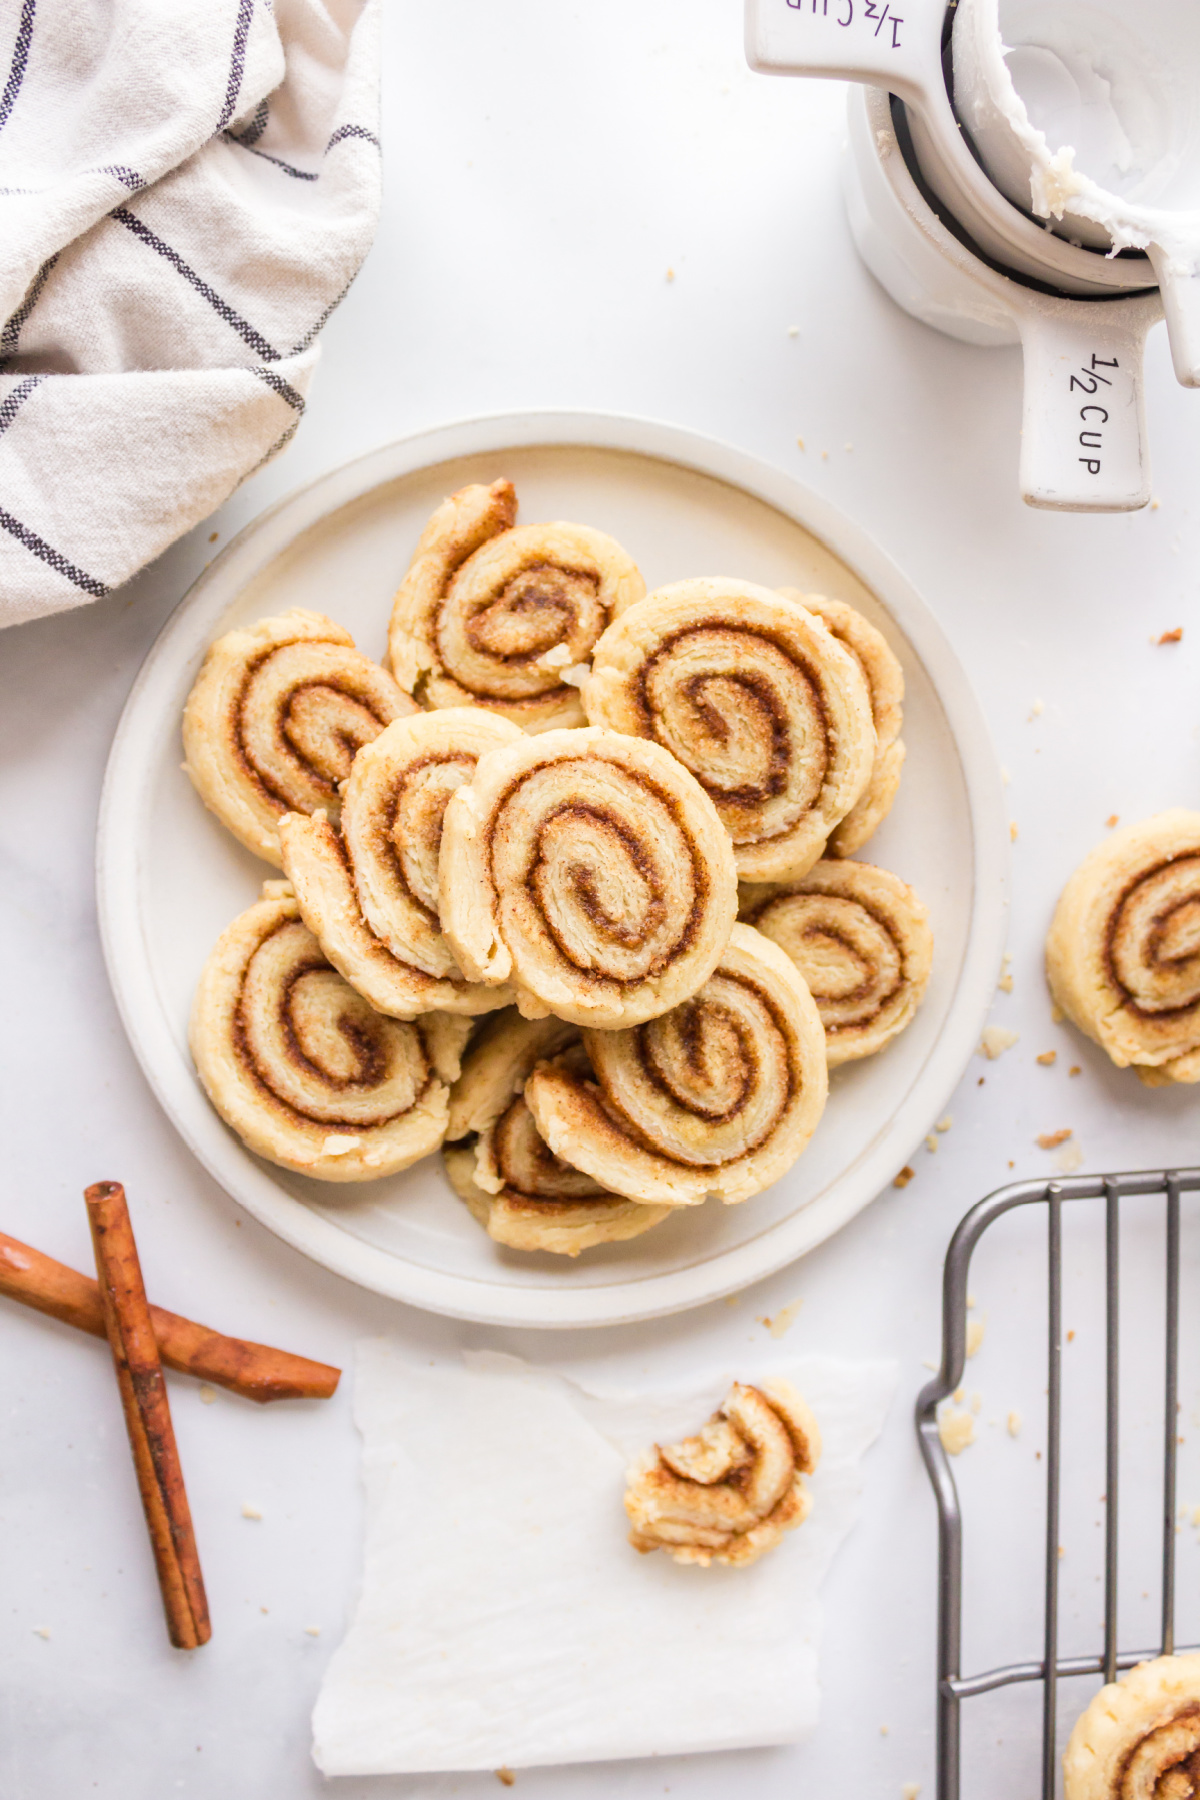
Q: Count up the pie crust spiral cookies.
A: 13